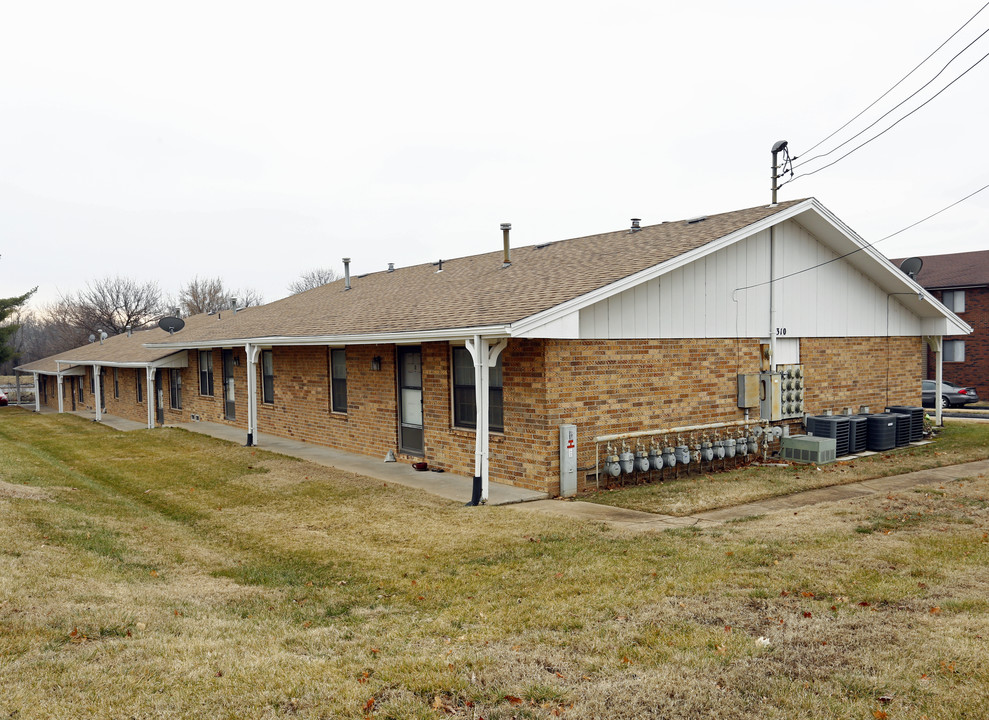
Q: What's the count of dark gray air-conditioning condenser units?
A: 5